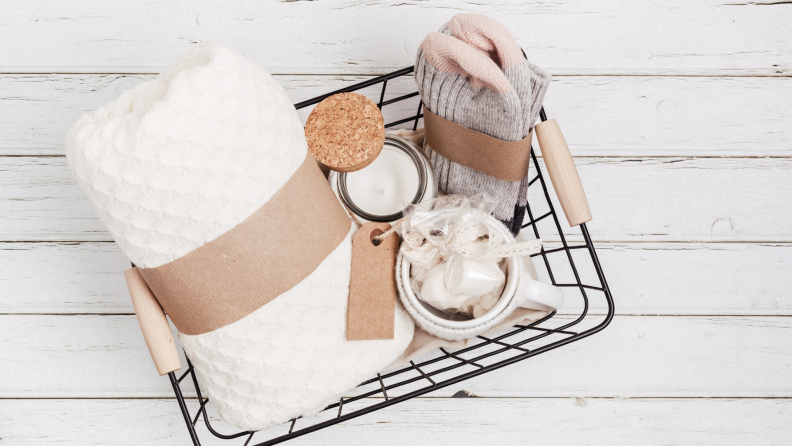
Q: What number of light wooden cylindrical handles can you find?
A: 2